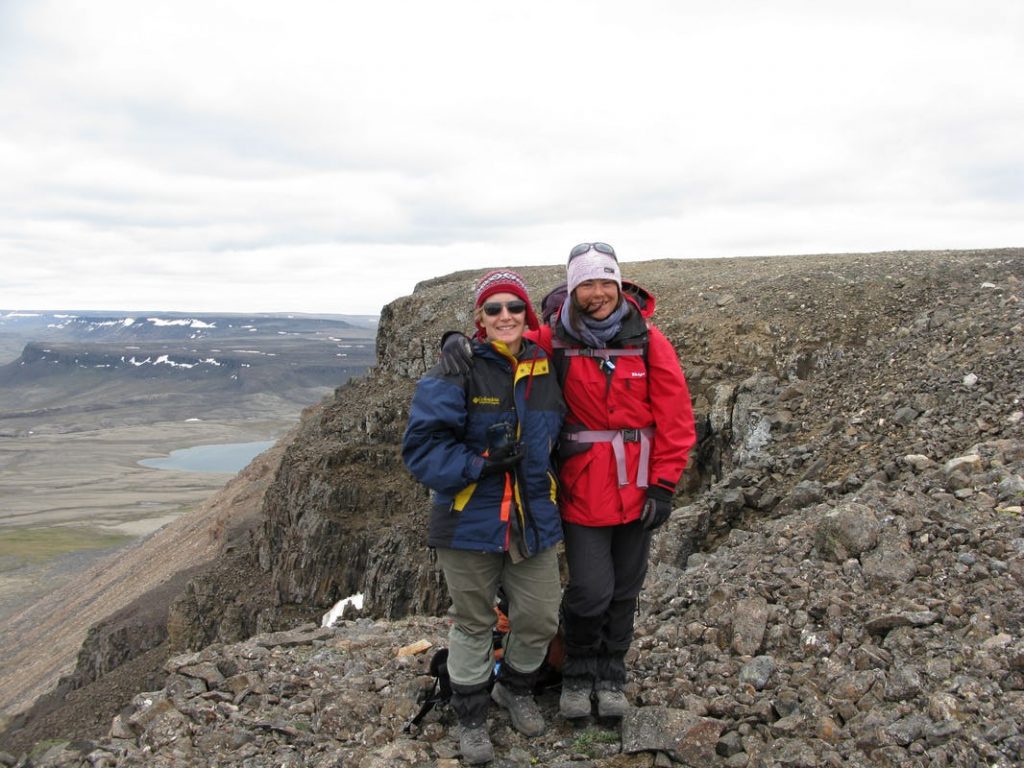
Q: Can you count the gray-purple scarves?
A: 1